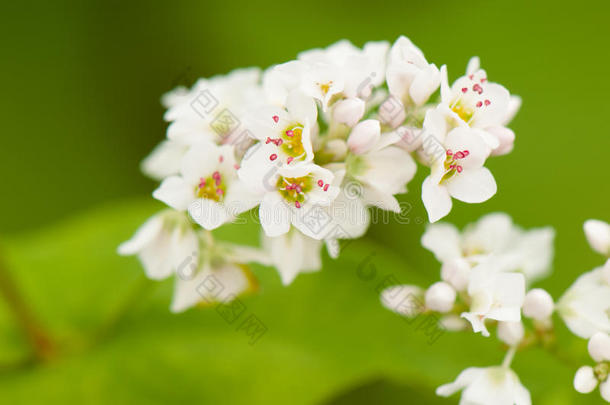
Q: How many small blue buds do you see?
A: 0